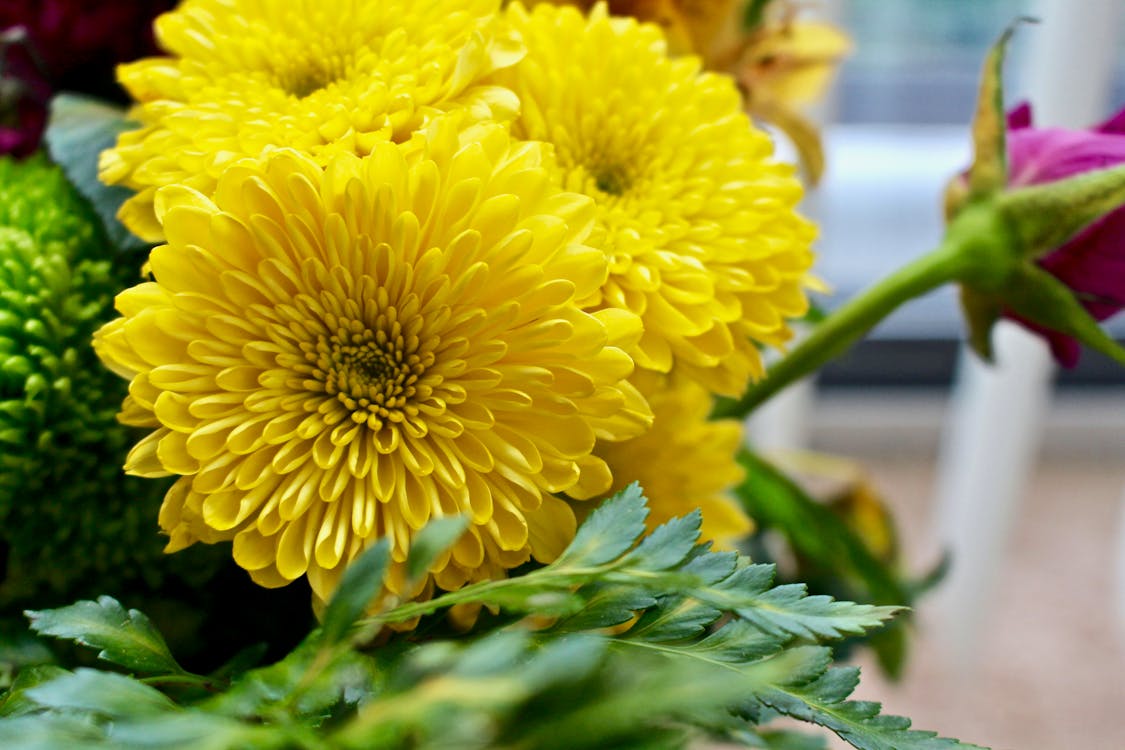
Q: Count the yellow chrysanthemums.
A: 4